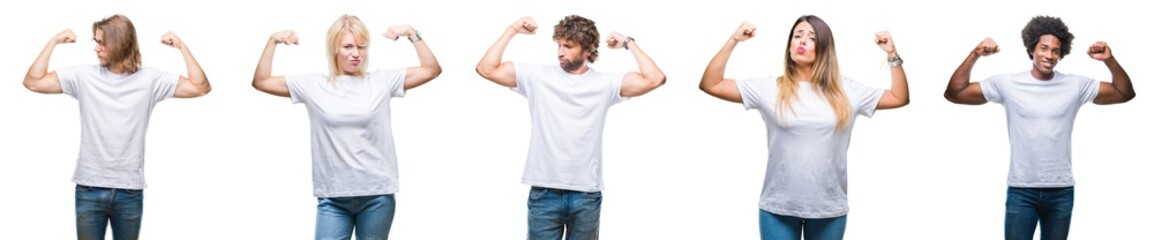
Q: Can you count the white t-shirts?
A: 5